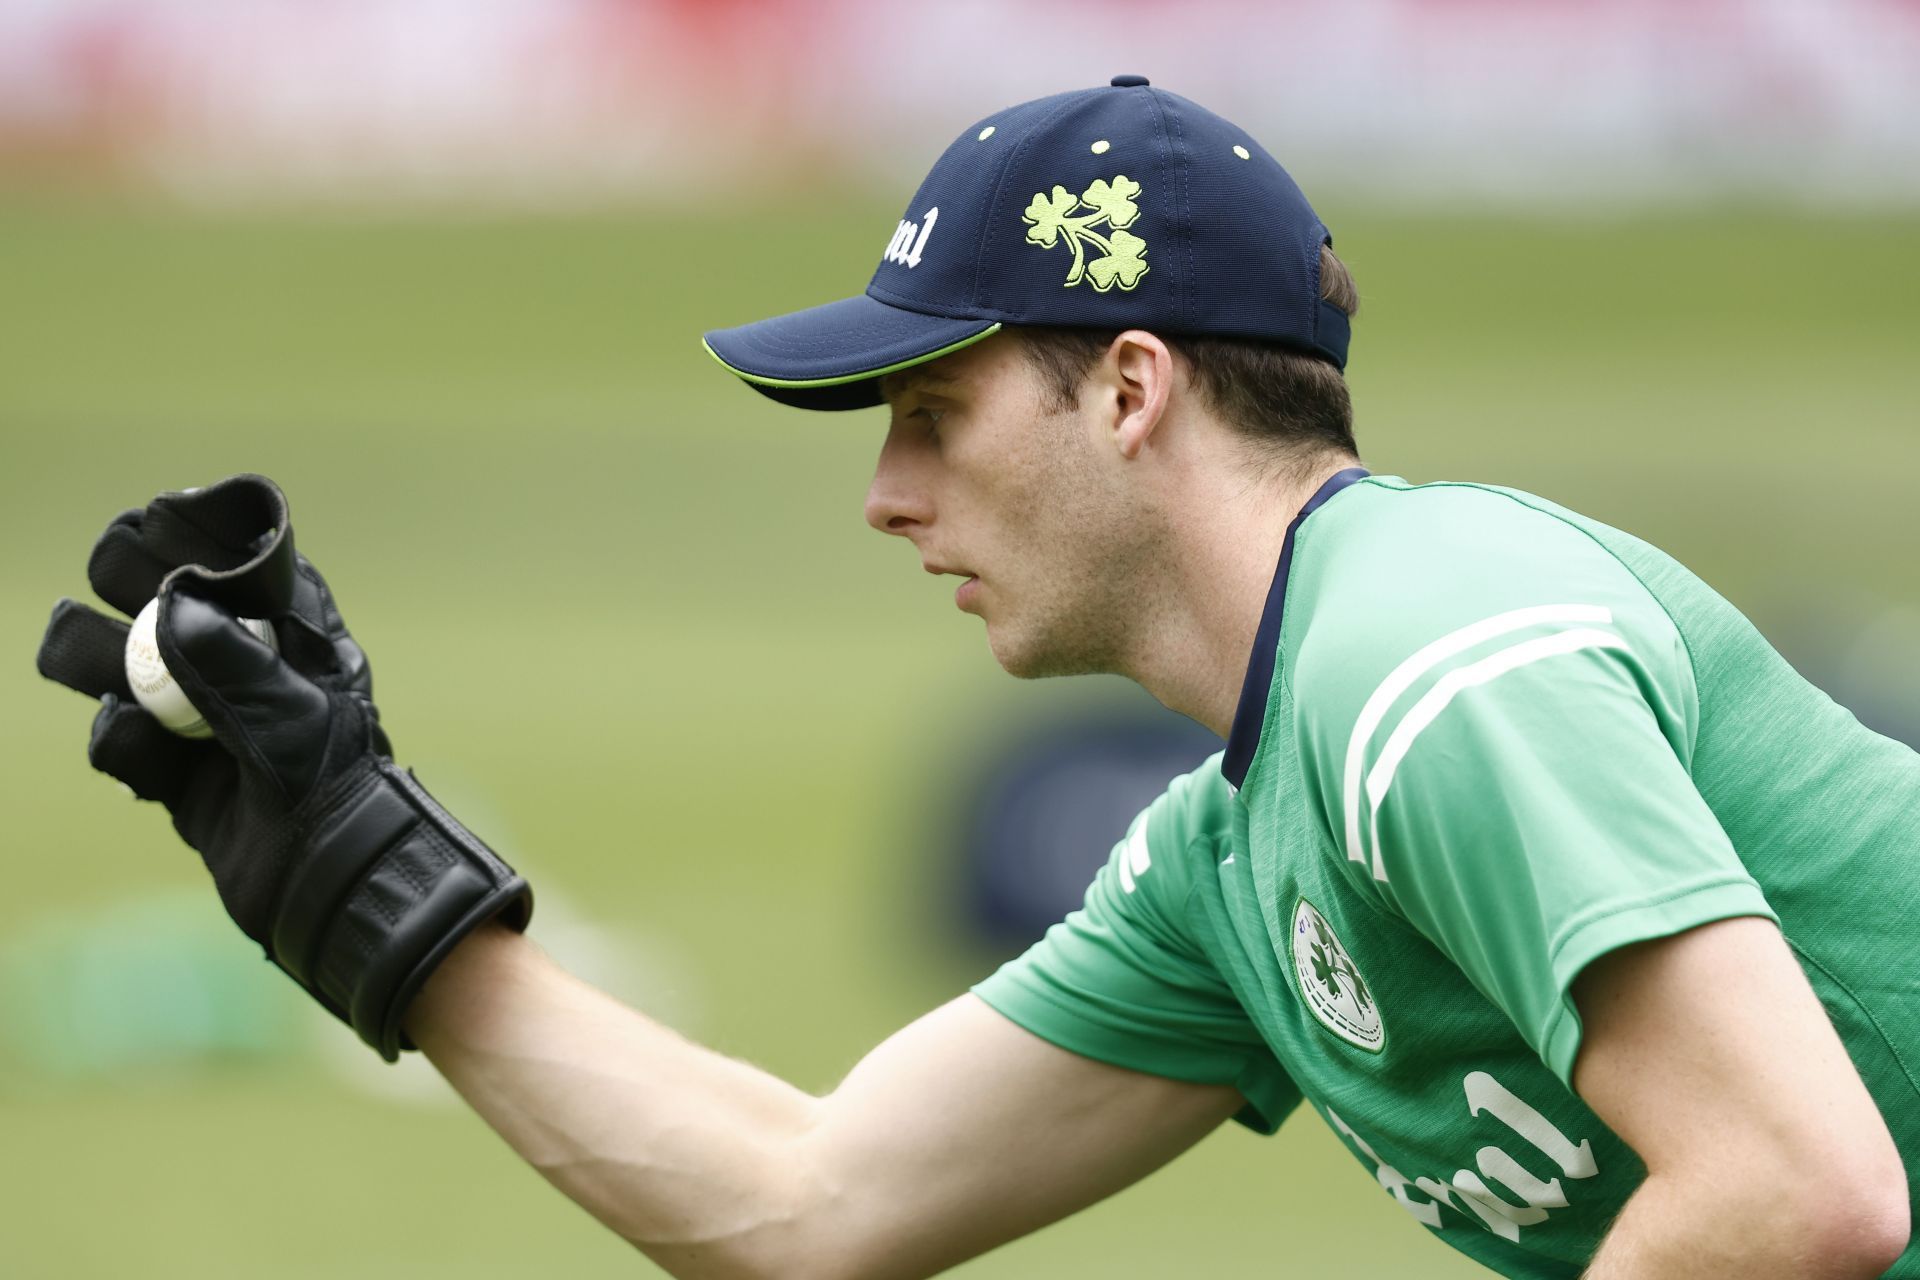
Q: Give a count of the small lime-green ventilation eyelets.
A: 3